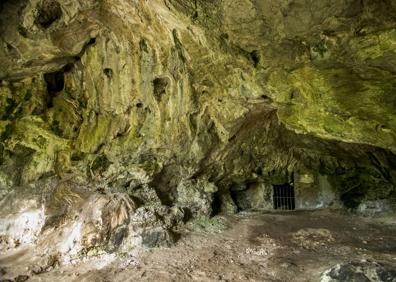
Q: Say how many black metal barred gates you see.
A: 1